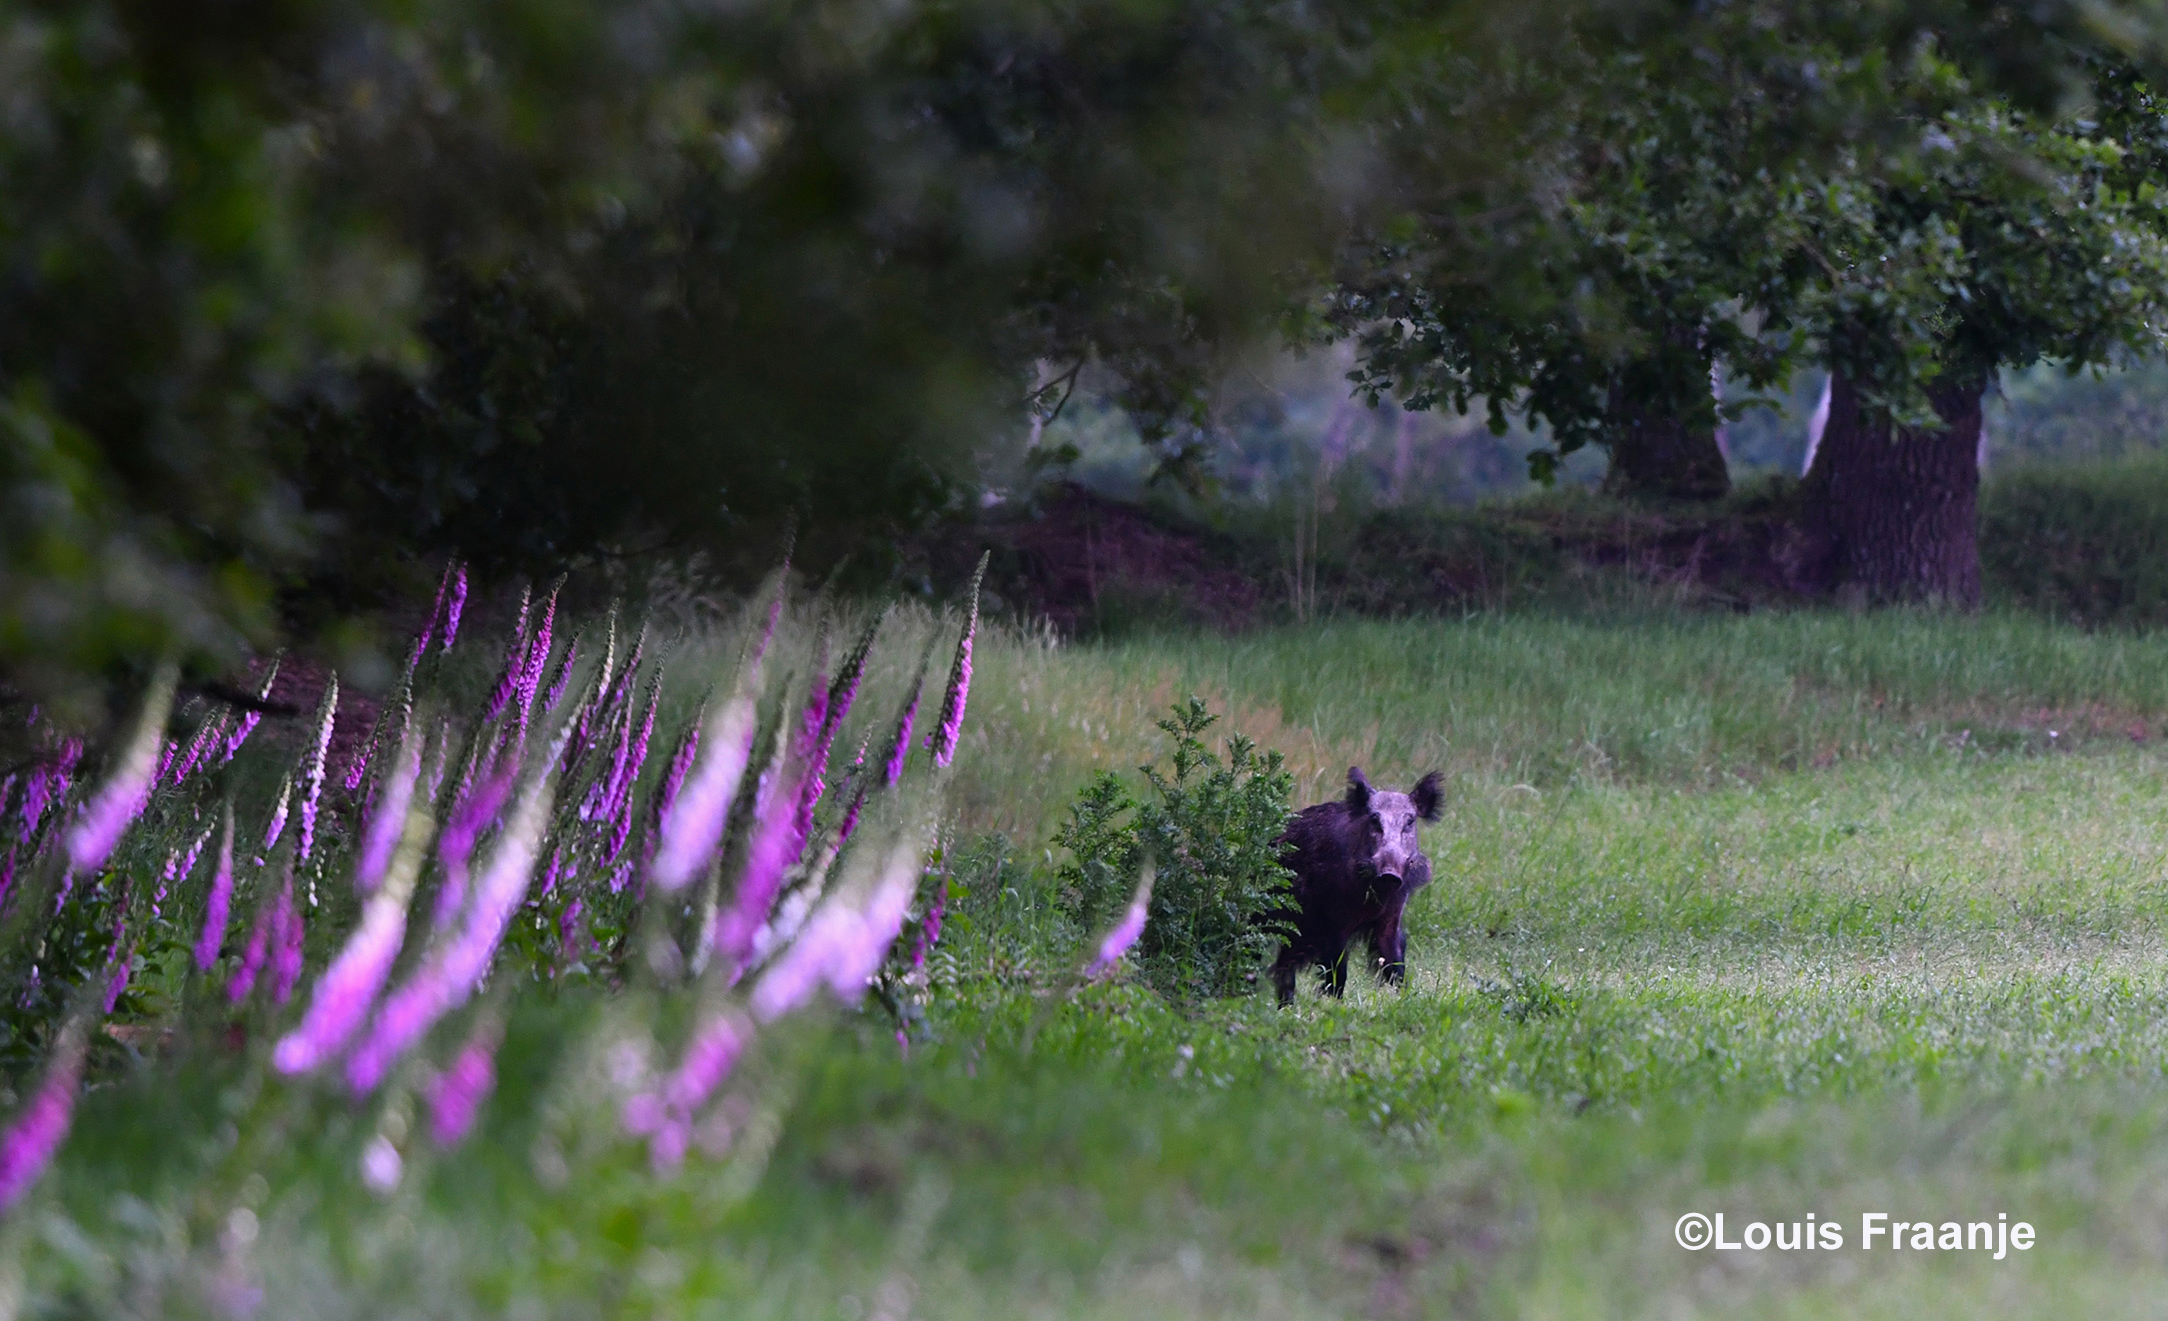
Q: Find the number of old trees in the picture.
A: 2